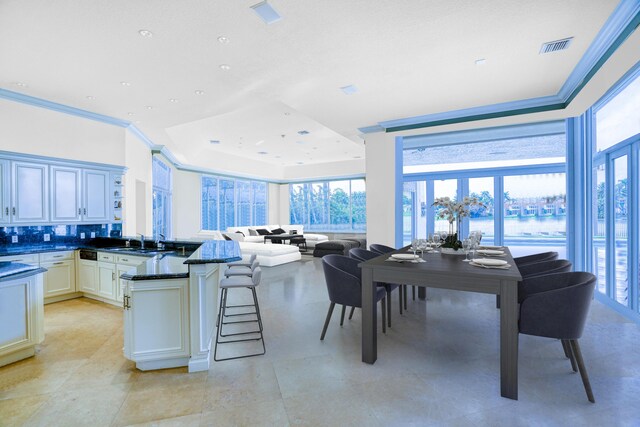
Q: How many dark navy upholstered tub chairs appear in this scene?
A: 6